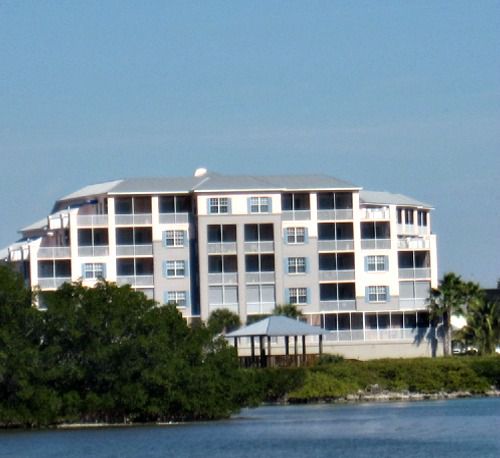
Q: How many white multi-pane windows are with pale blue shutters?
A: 11